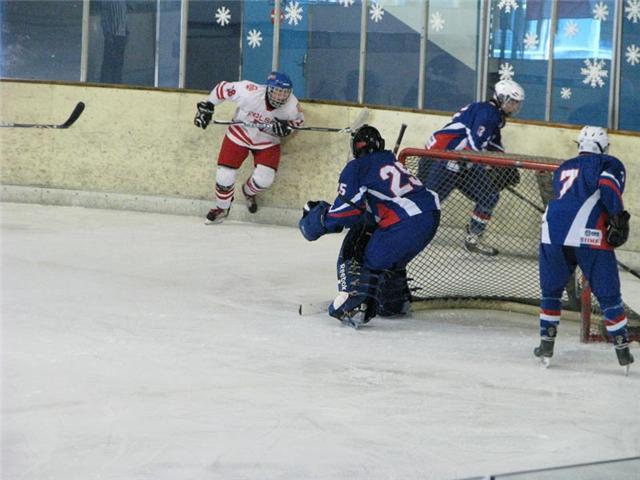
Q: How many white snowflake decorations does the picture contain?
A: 15